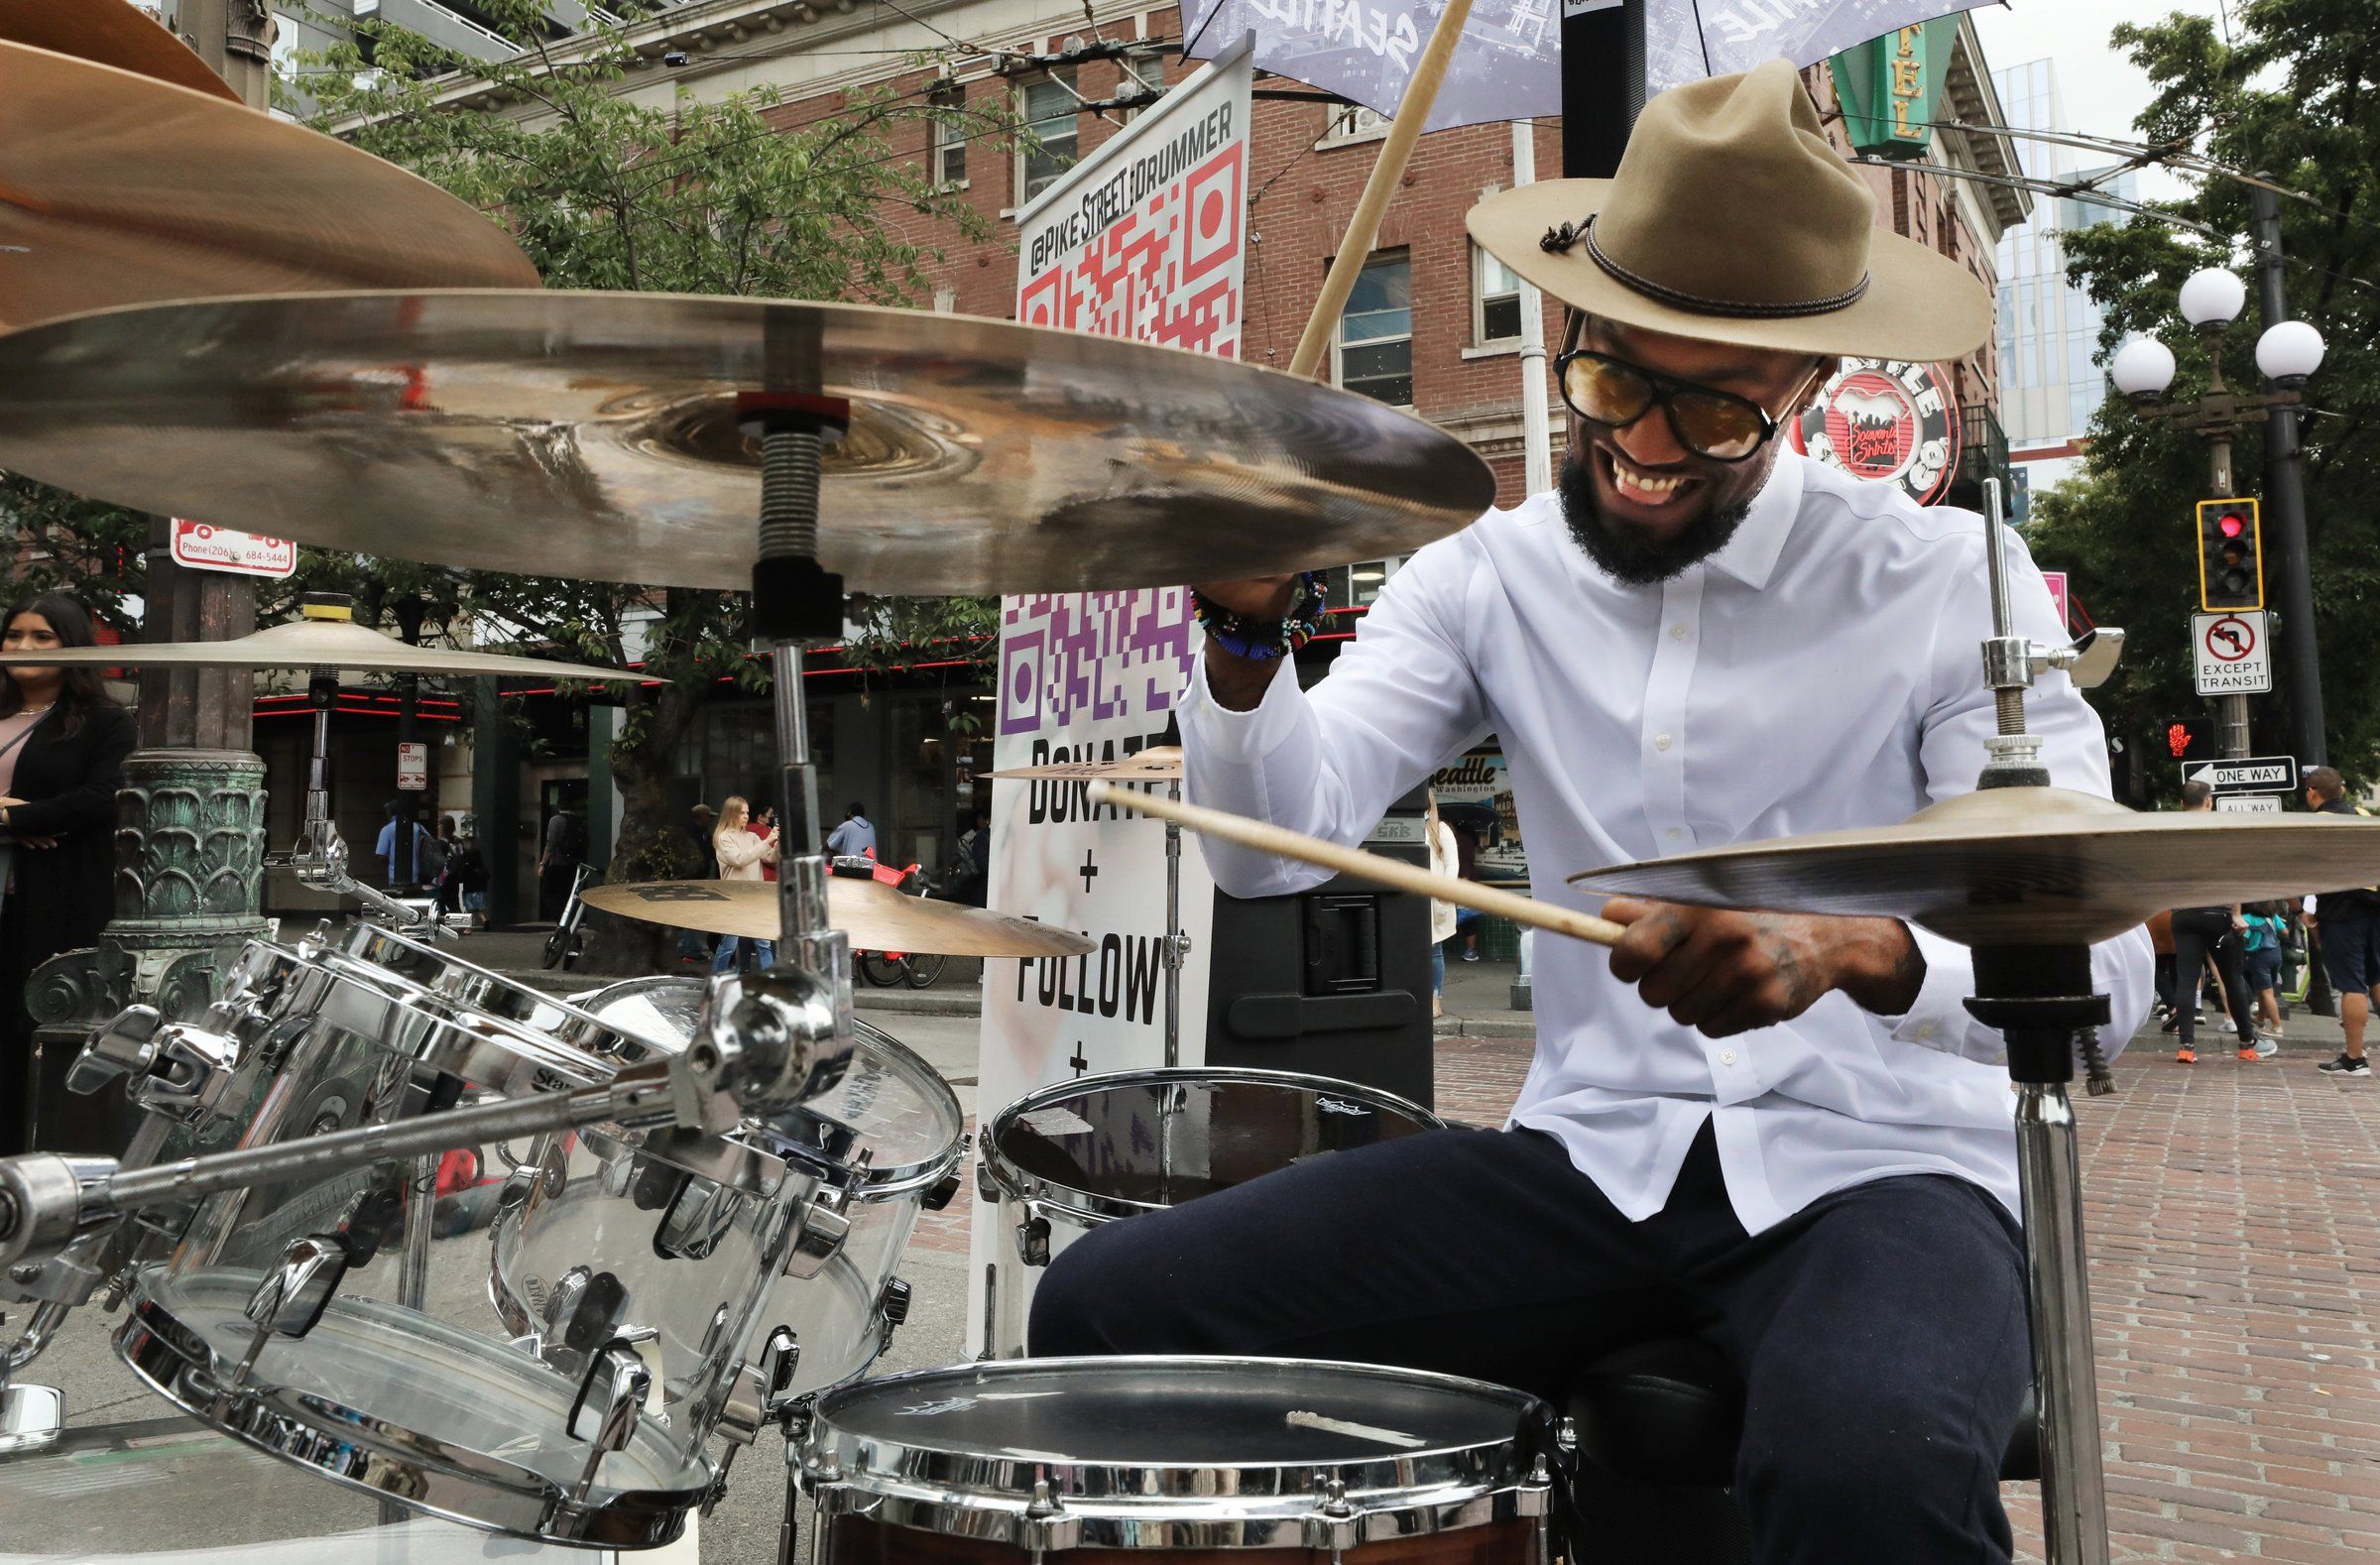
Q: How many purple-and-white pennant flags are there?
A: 0